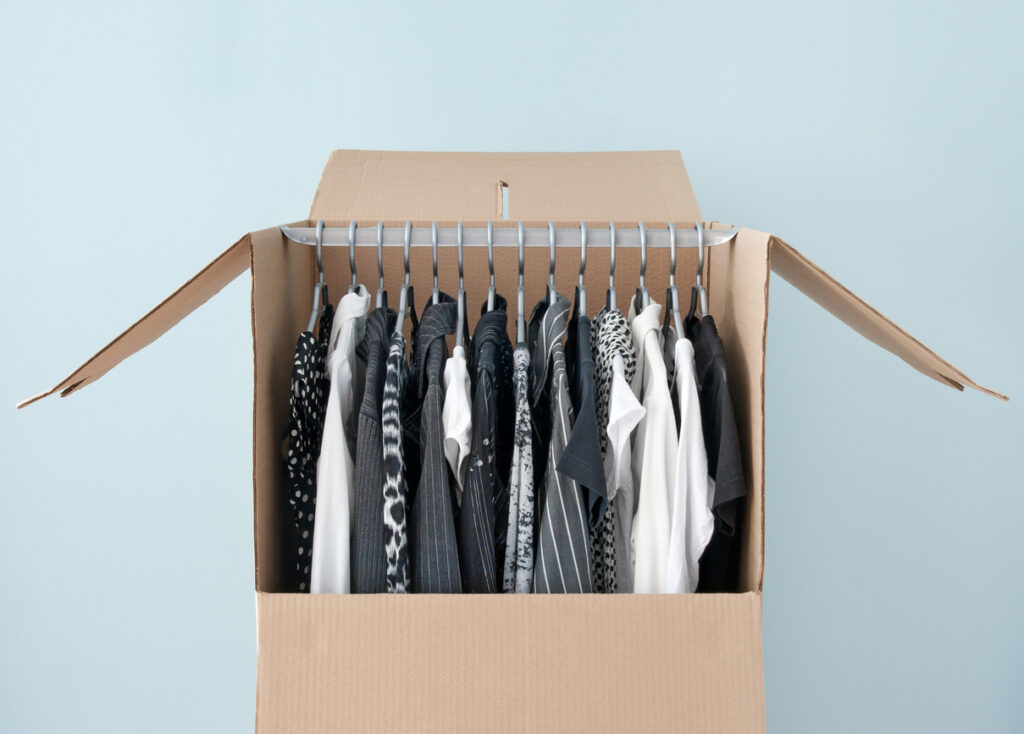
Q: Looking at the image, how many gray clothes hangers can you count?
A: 14